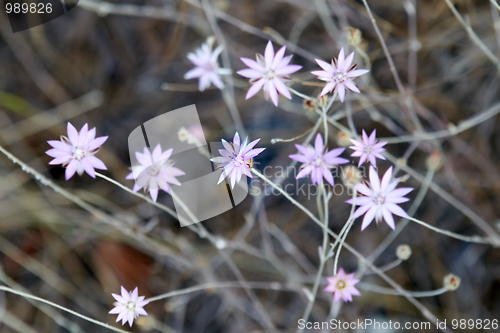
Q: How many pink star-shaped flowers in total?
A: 11